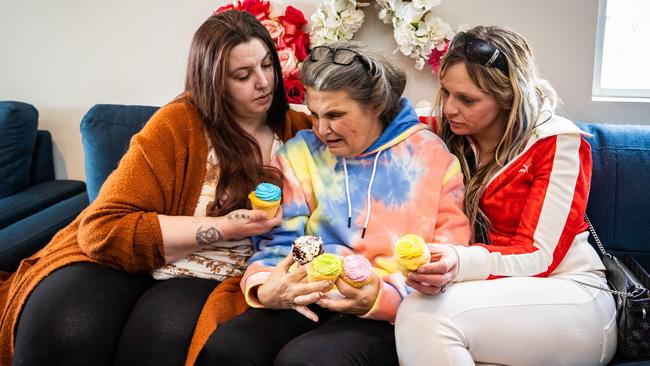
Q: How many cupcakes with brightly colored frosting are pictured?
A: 4